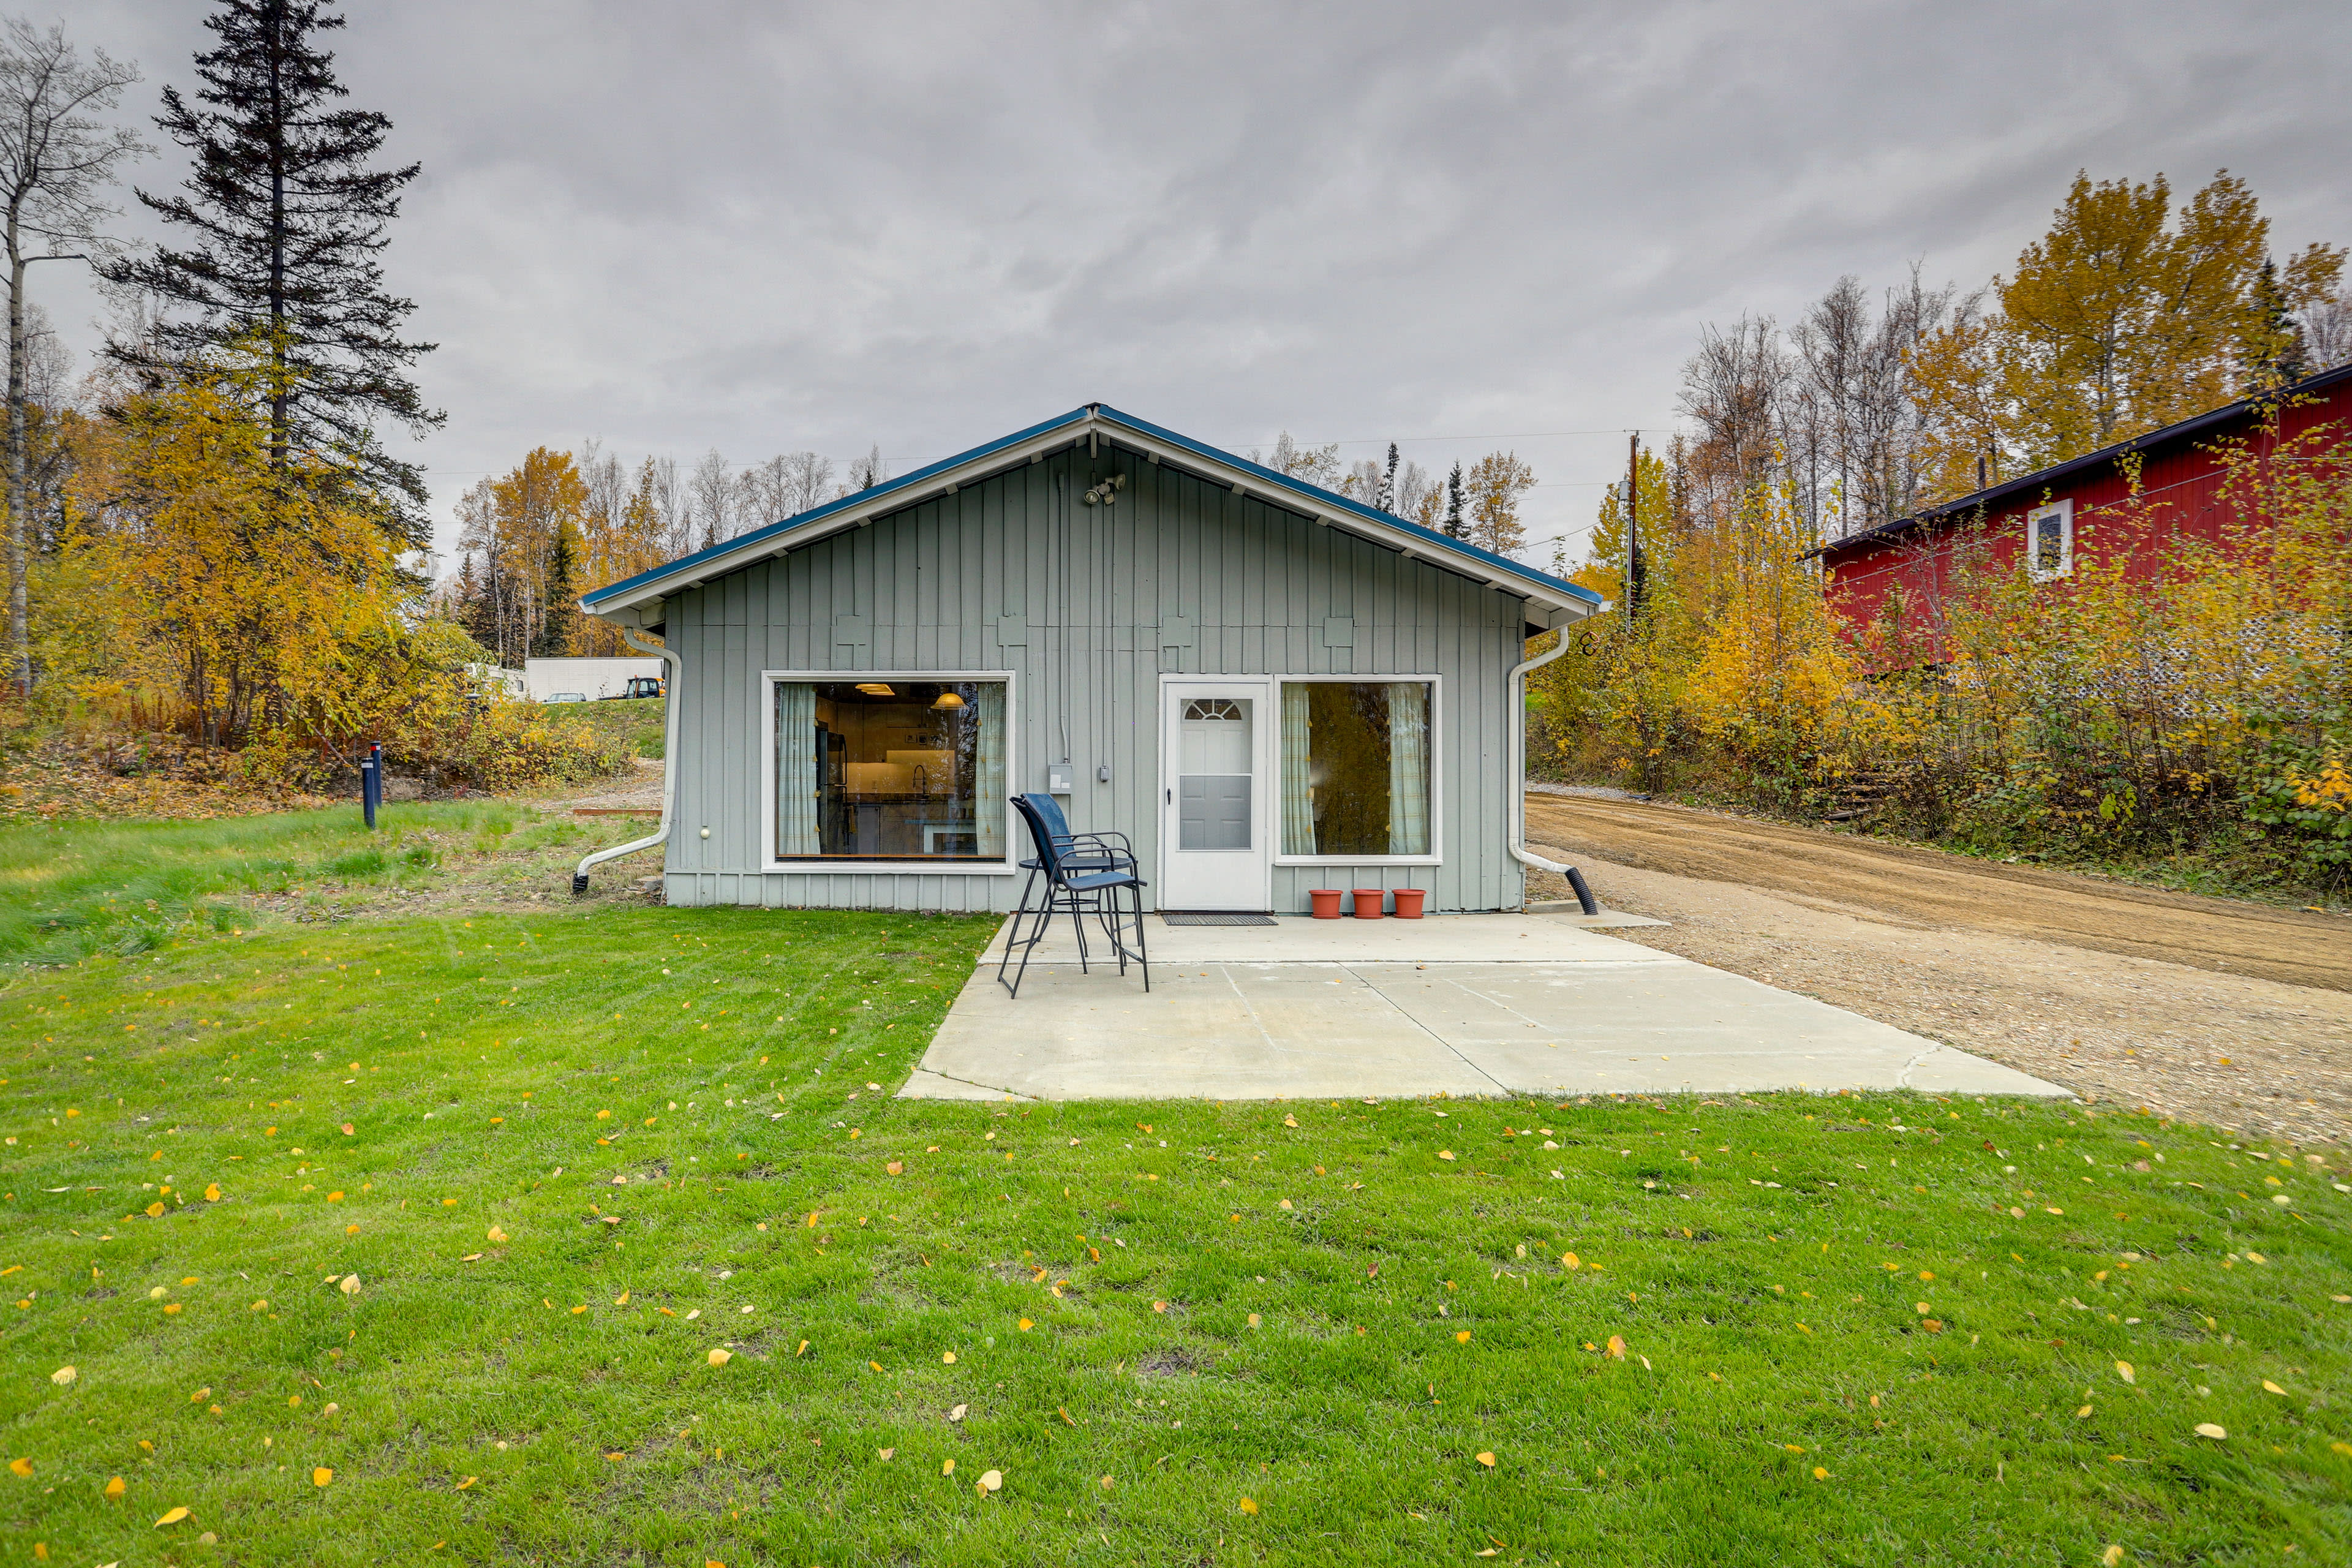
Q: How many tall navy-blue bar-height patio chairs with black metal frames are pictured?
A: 2